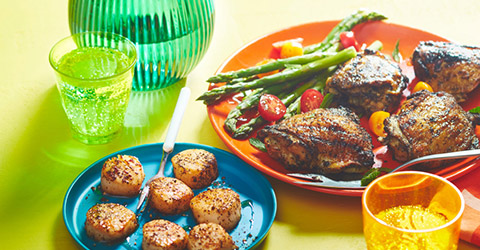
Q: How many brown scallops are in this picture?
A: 7